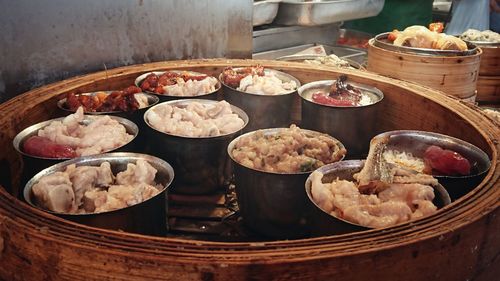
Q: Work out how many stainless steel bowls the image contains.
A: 10